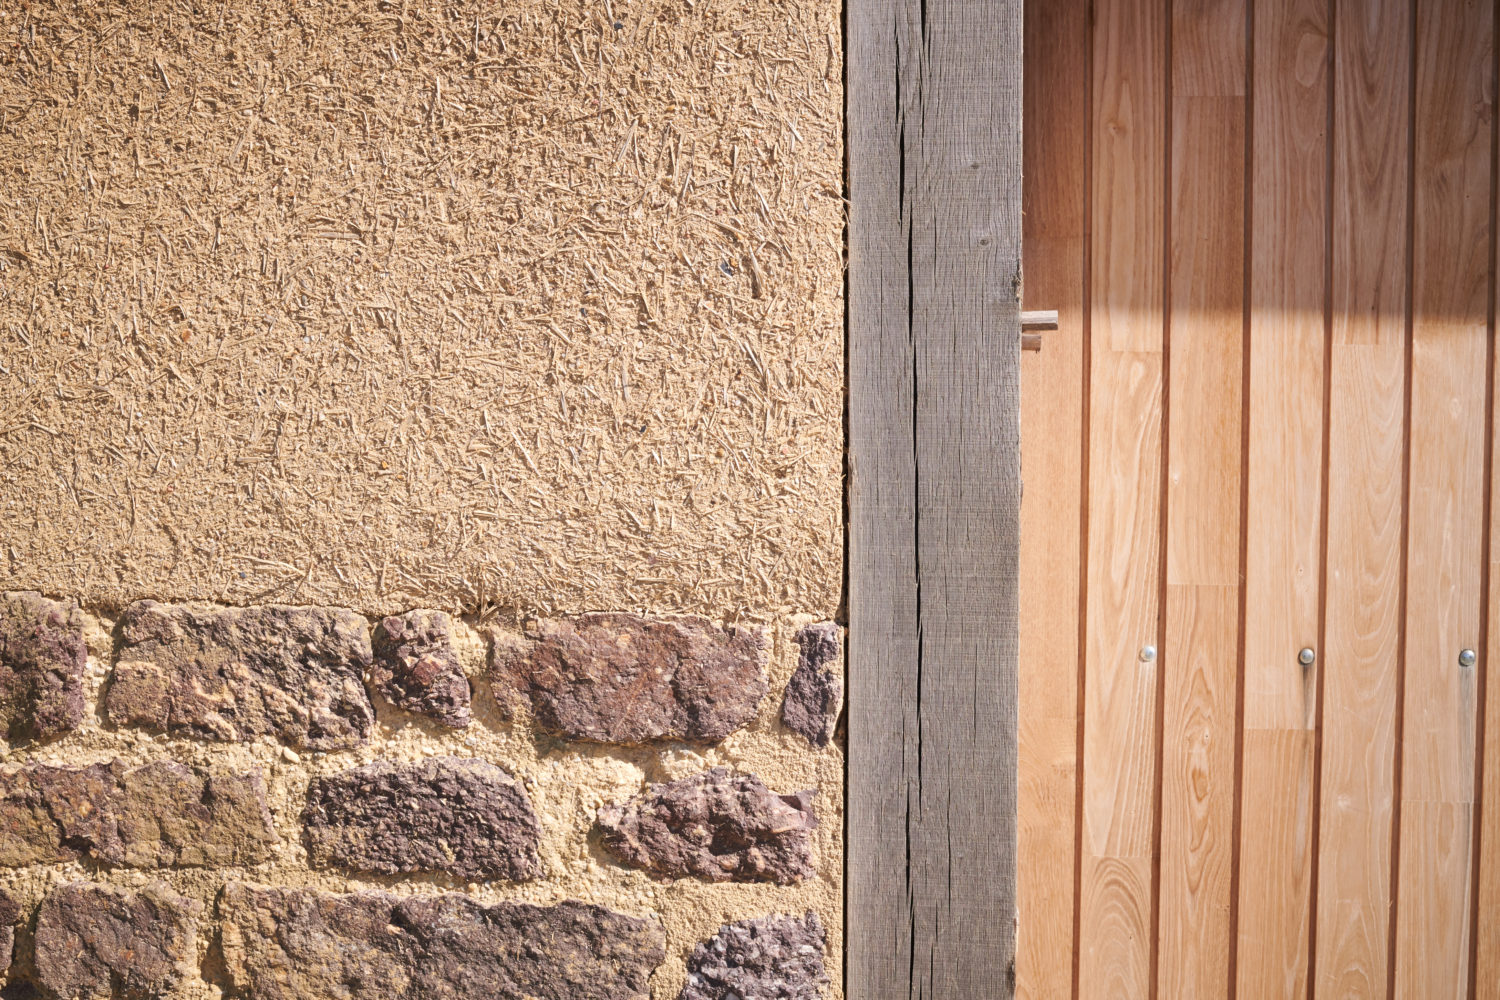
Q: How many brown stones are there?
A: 12